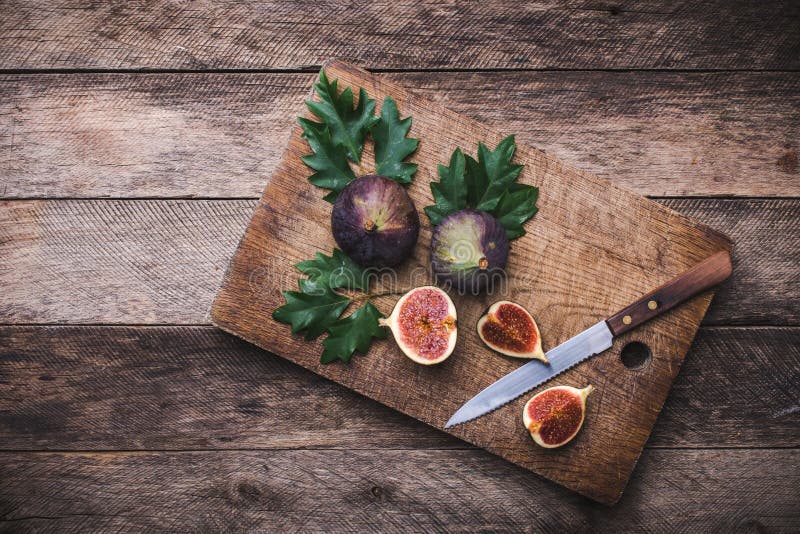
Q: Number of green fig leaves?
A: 9